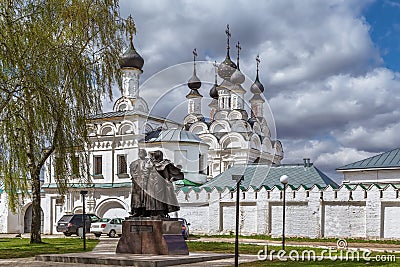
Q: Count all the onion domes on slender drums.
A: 6